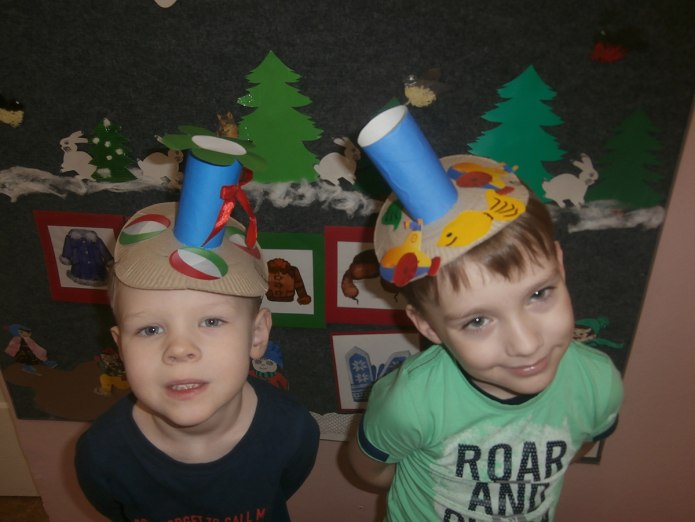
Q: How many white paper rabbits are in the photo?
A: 4